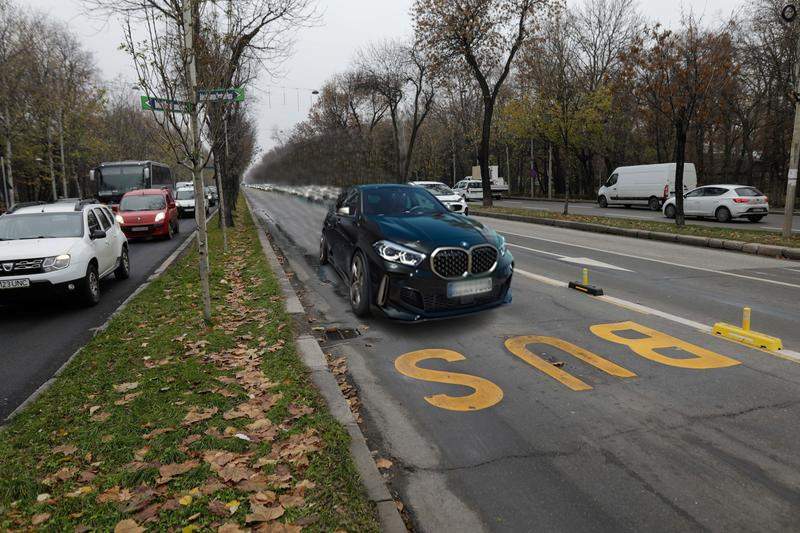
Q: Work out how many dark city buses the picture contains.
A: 1